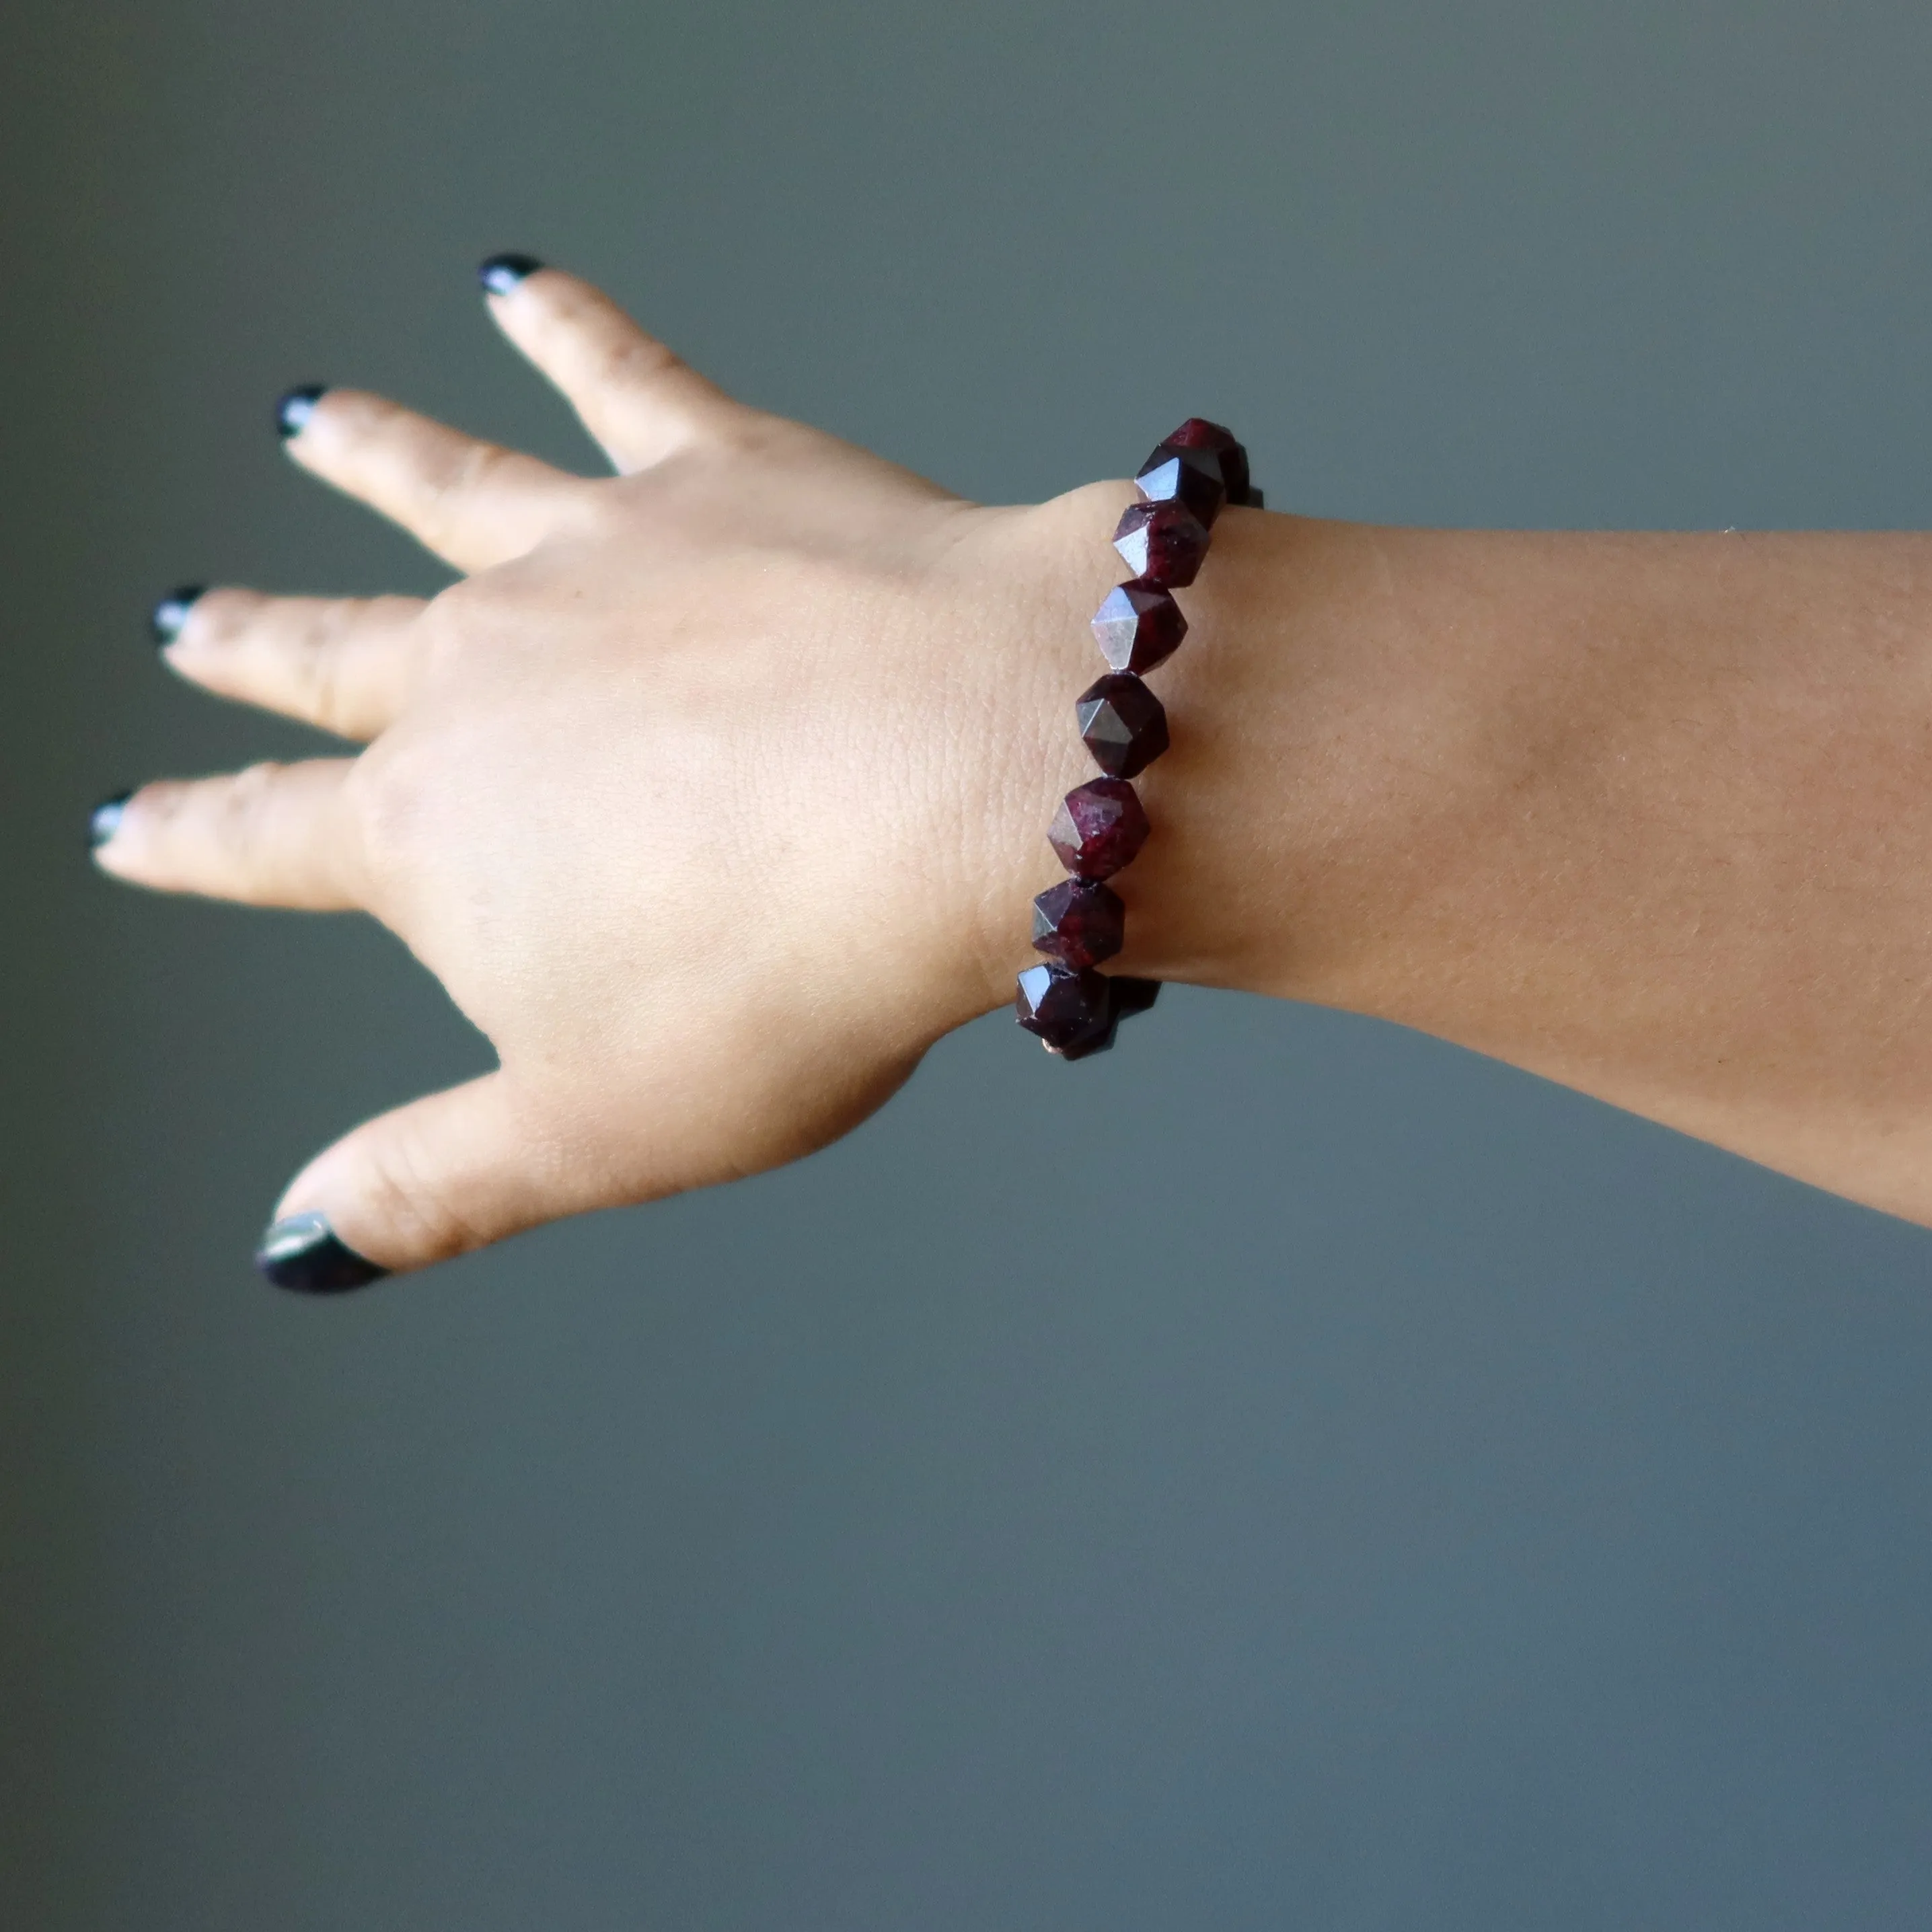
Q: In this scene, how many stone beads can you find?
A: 12